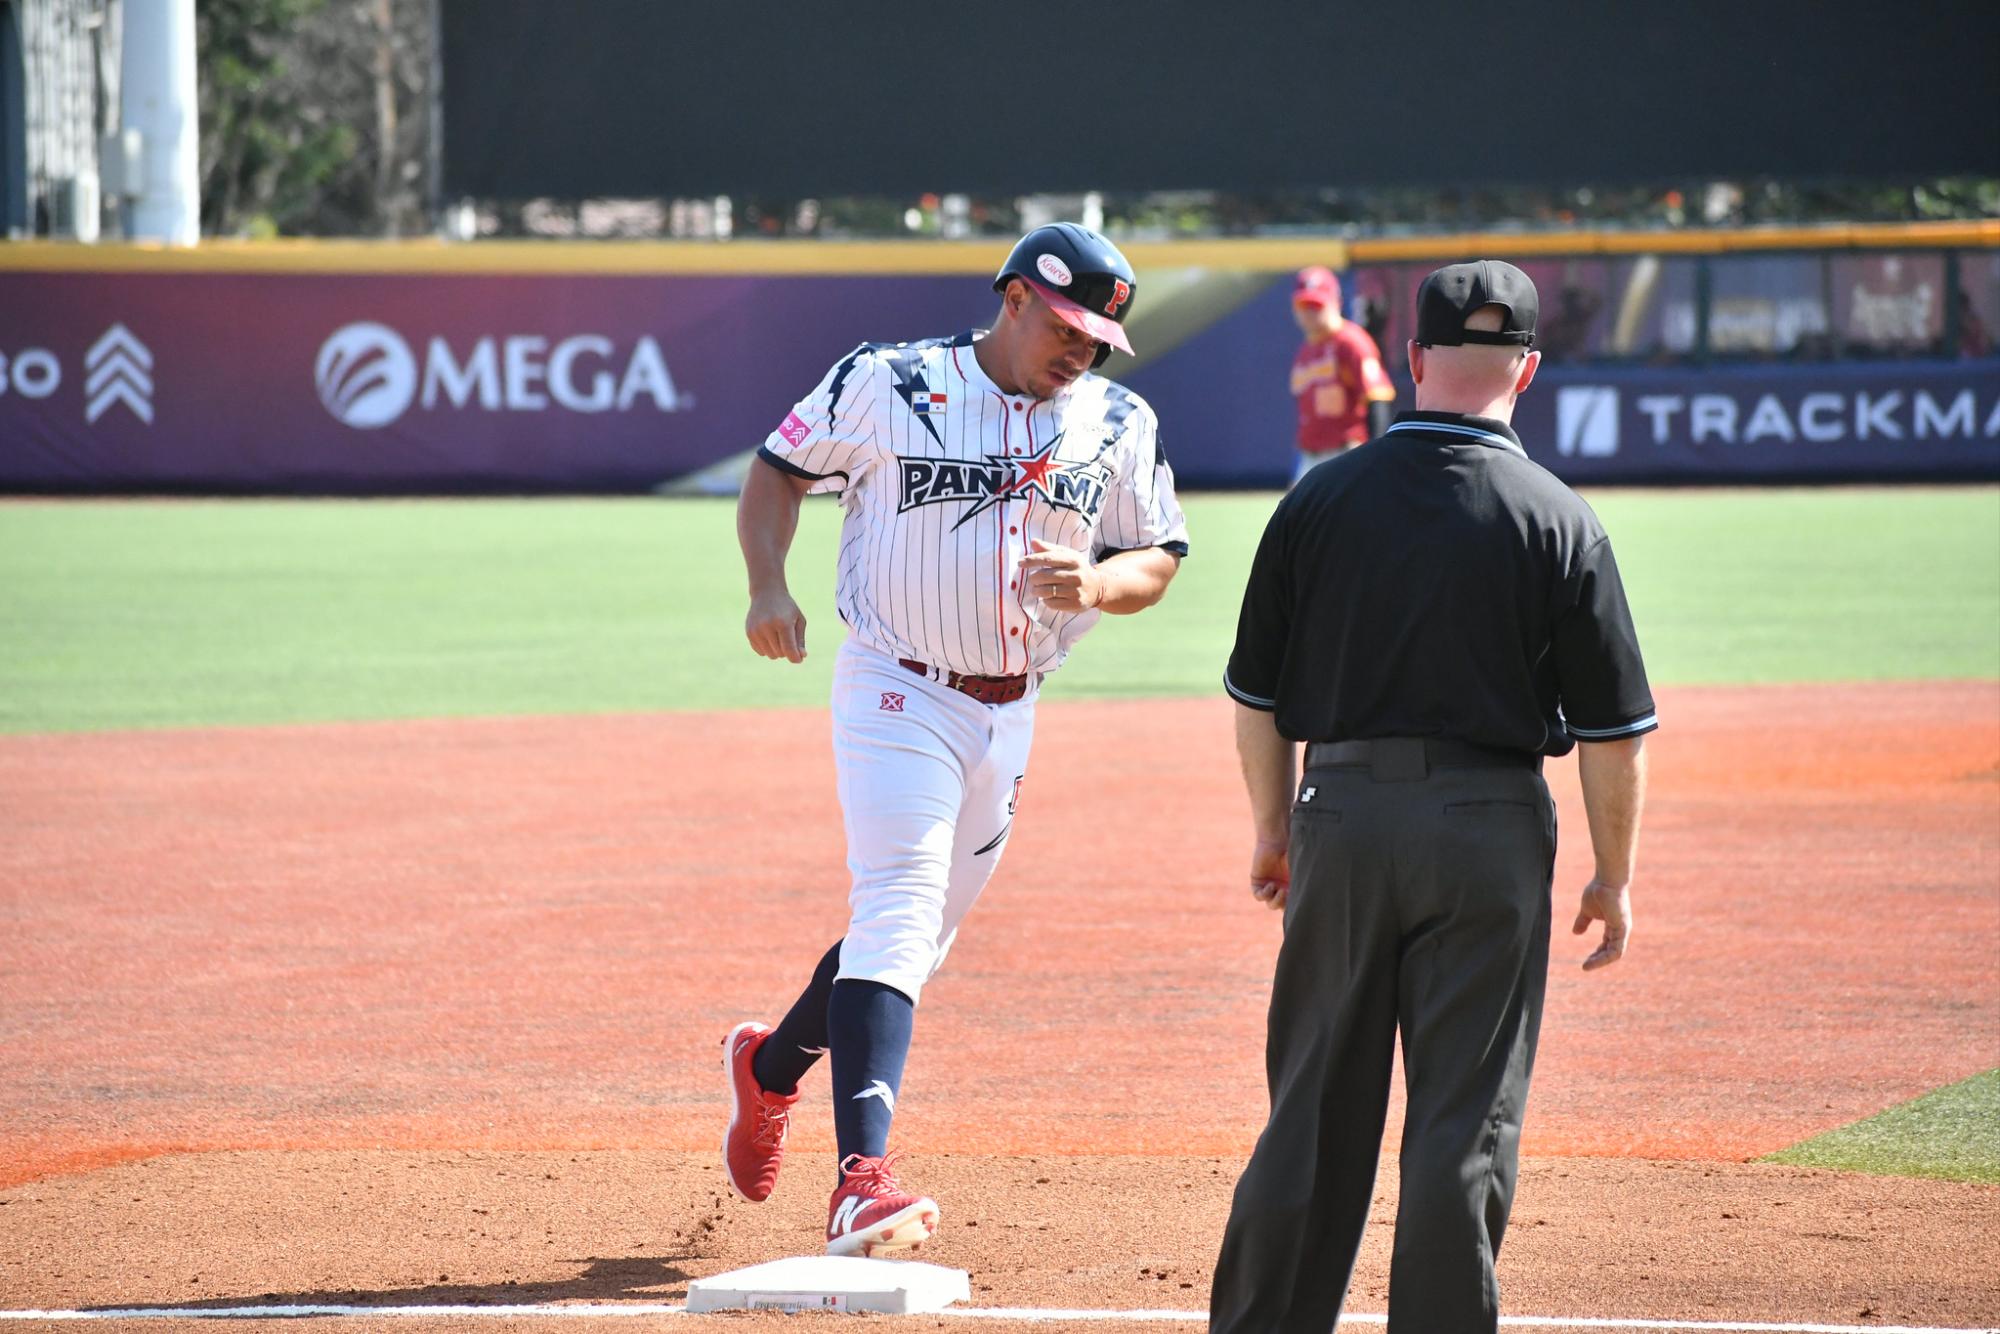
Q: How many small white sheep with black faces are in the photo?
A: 0